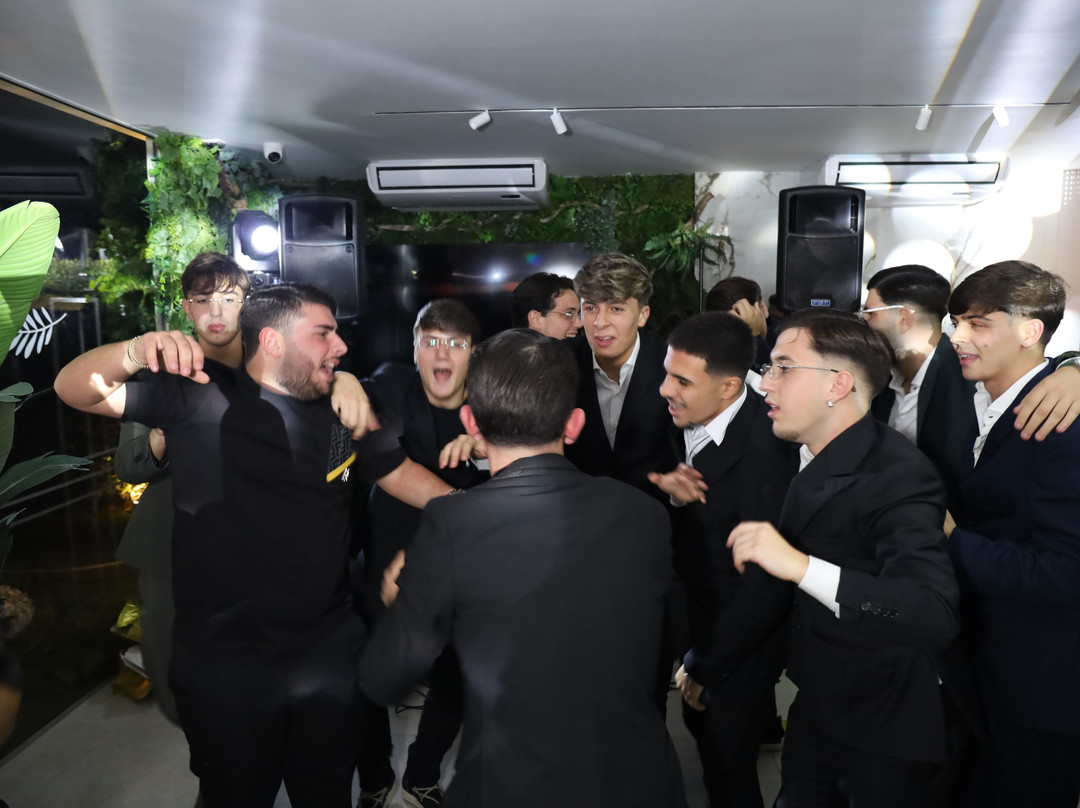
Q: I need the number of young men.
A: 11